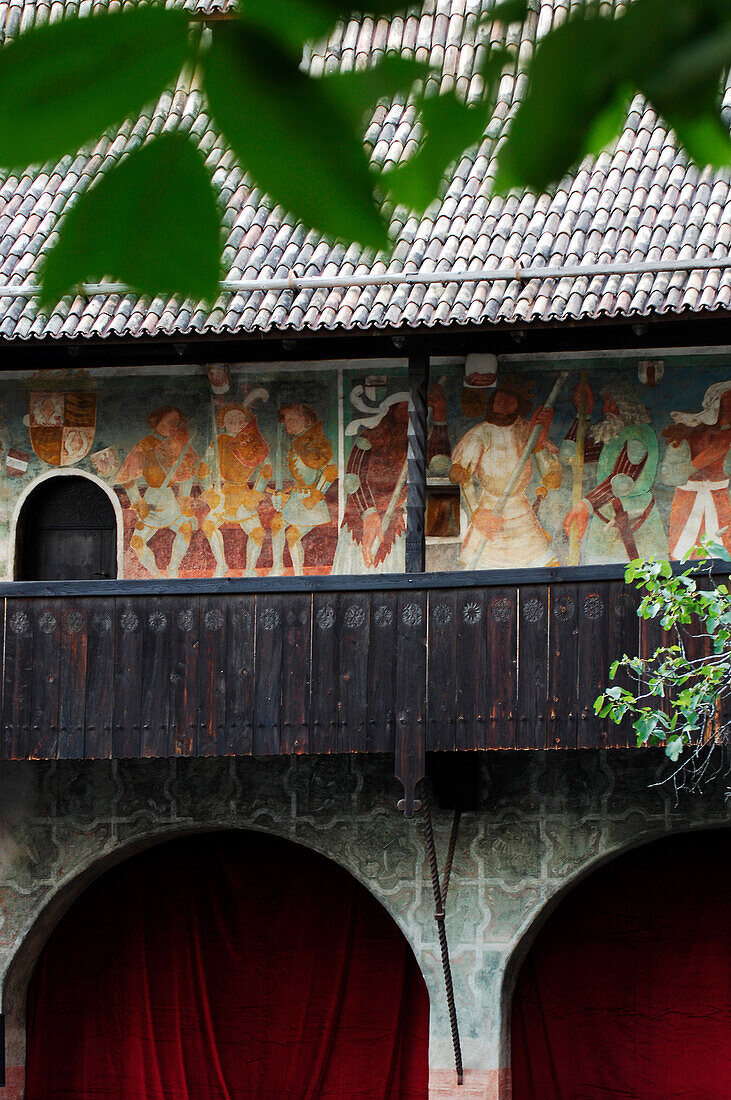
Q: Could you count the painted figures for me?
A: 7